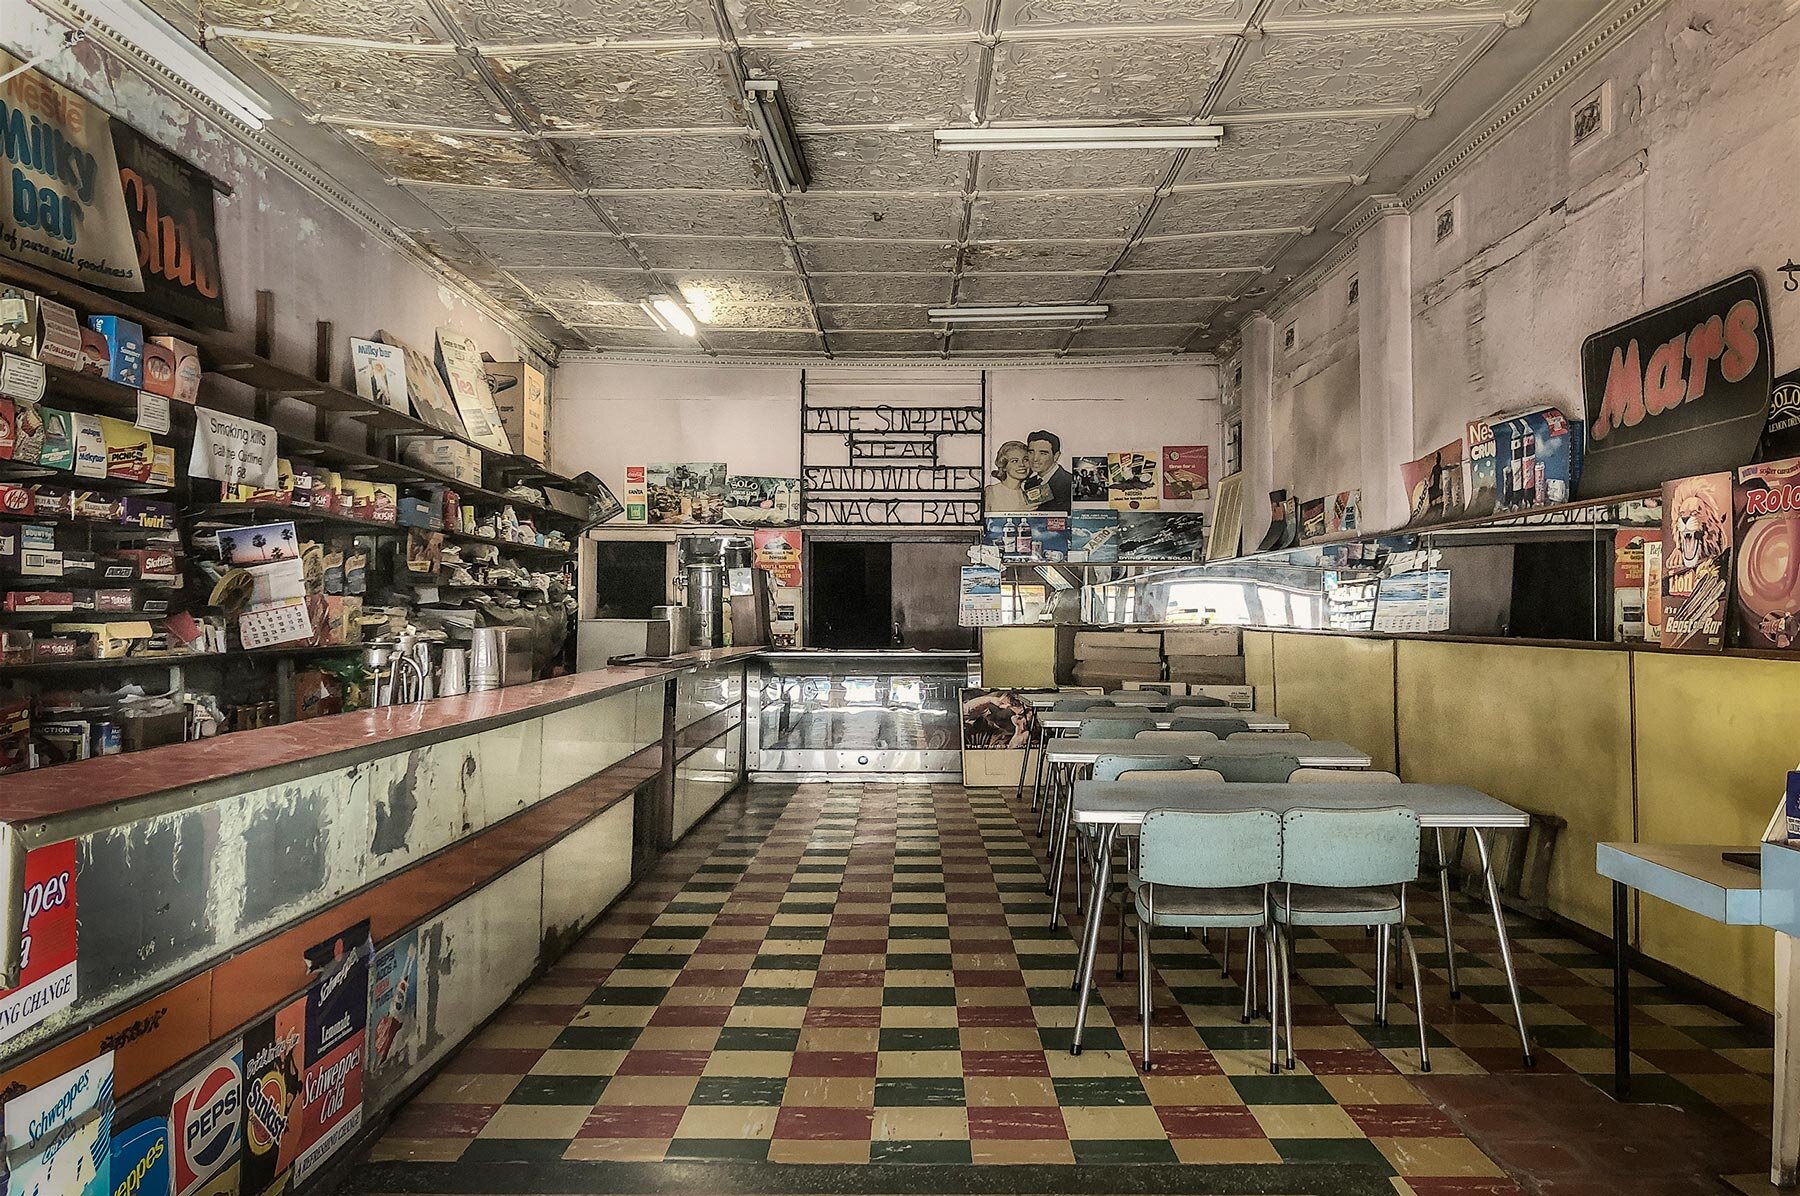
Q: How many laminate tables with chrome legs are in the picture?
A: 4